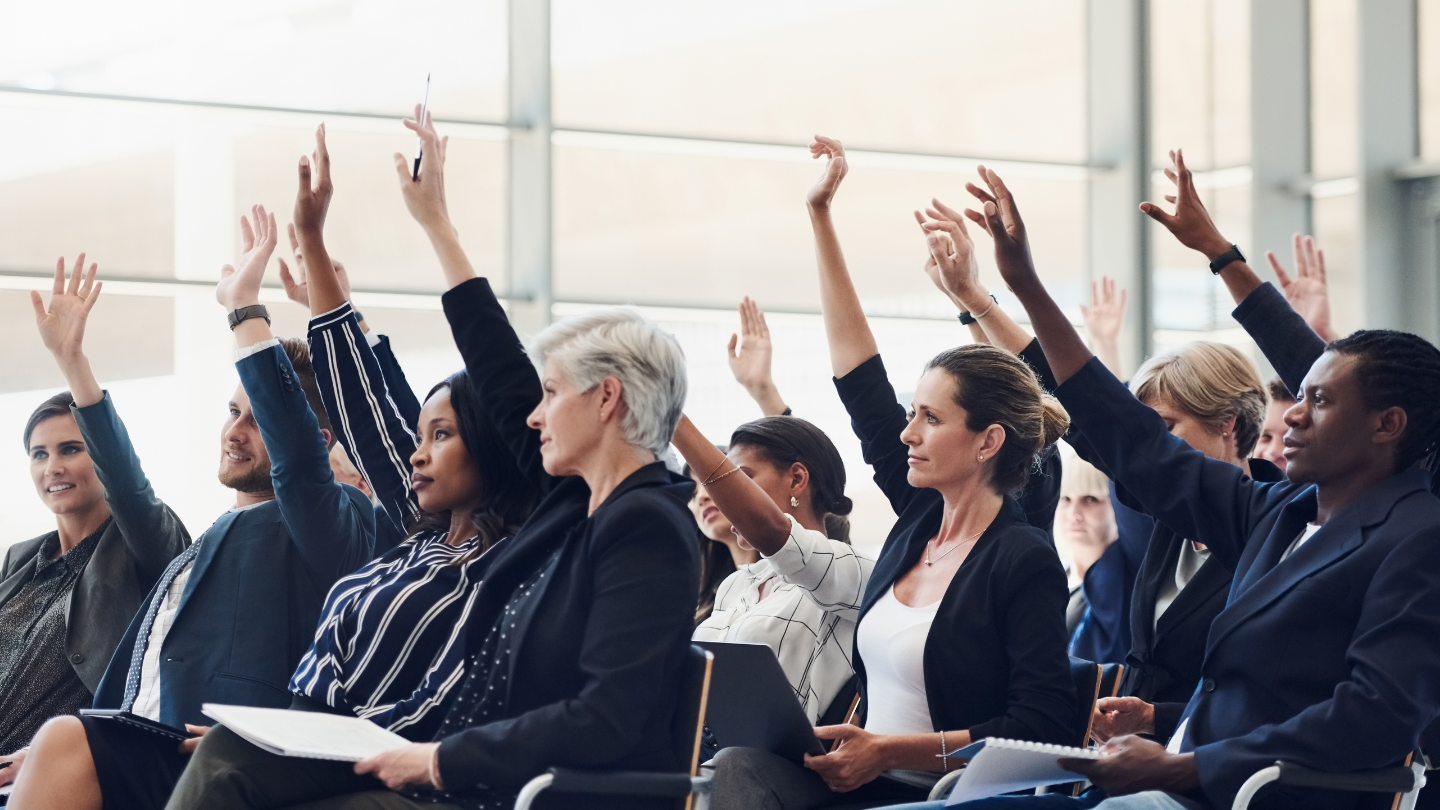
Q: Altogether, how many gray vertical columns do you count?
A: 4